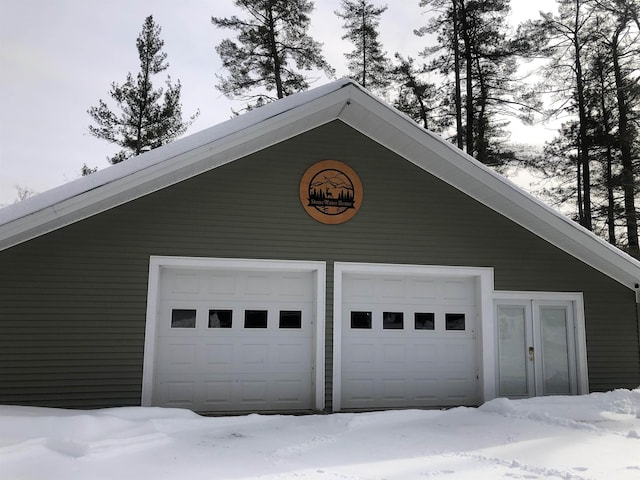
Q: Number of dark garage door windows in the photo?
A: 8